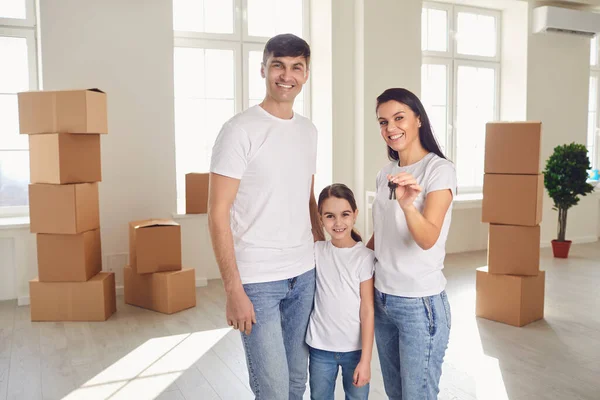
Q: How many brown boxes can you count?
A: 12